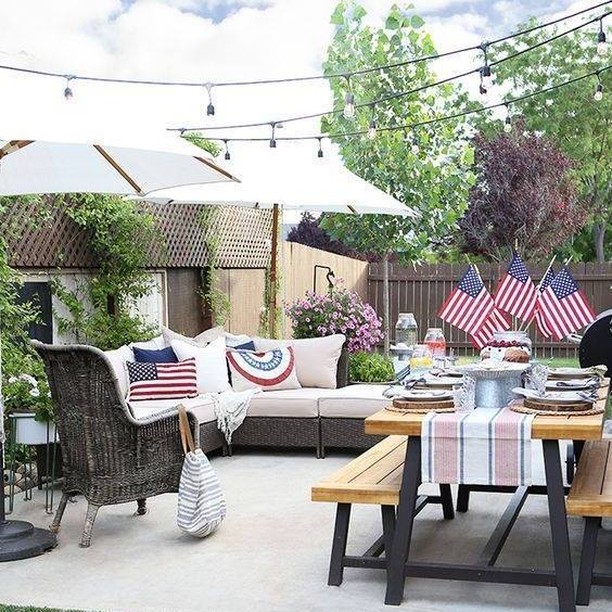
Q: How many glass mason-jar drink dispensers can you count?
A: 3